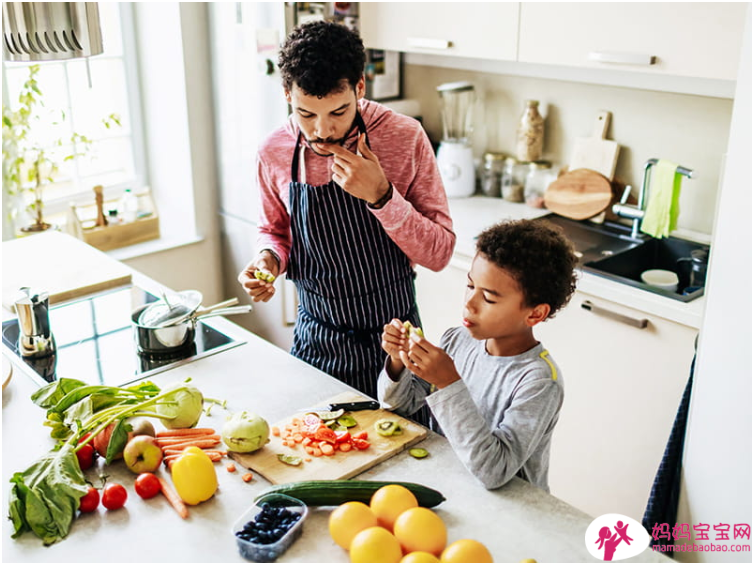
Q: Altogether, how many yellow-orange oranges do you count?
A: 6